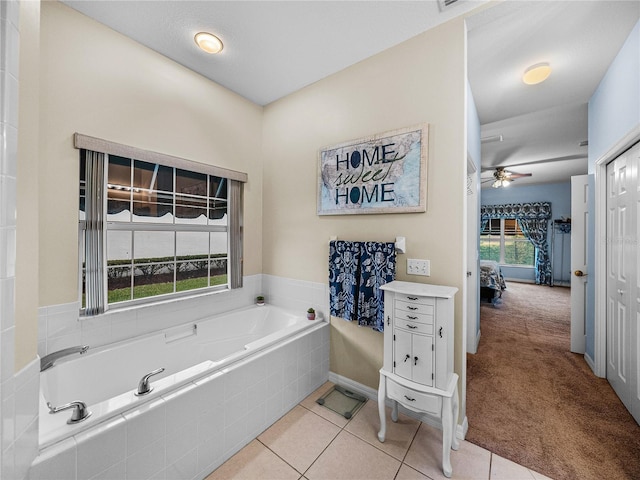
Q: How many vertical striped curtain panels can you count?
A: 2